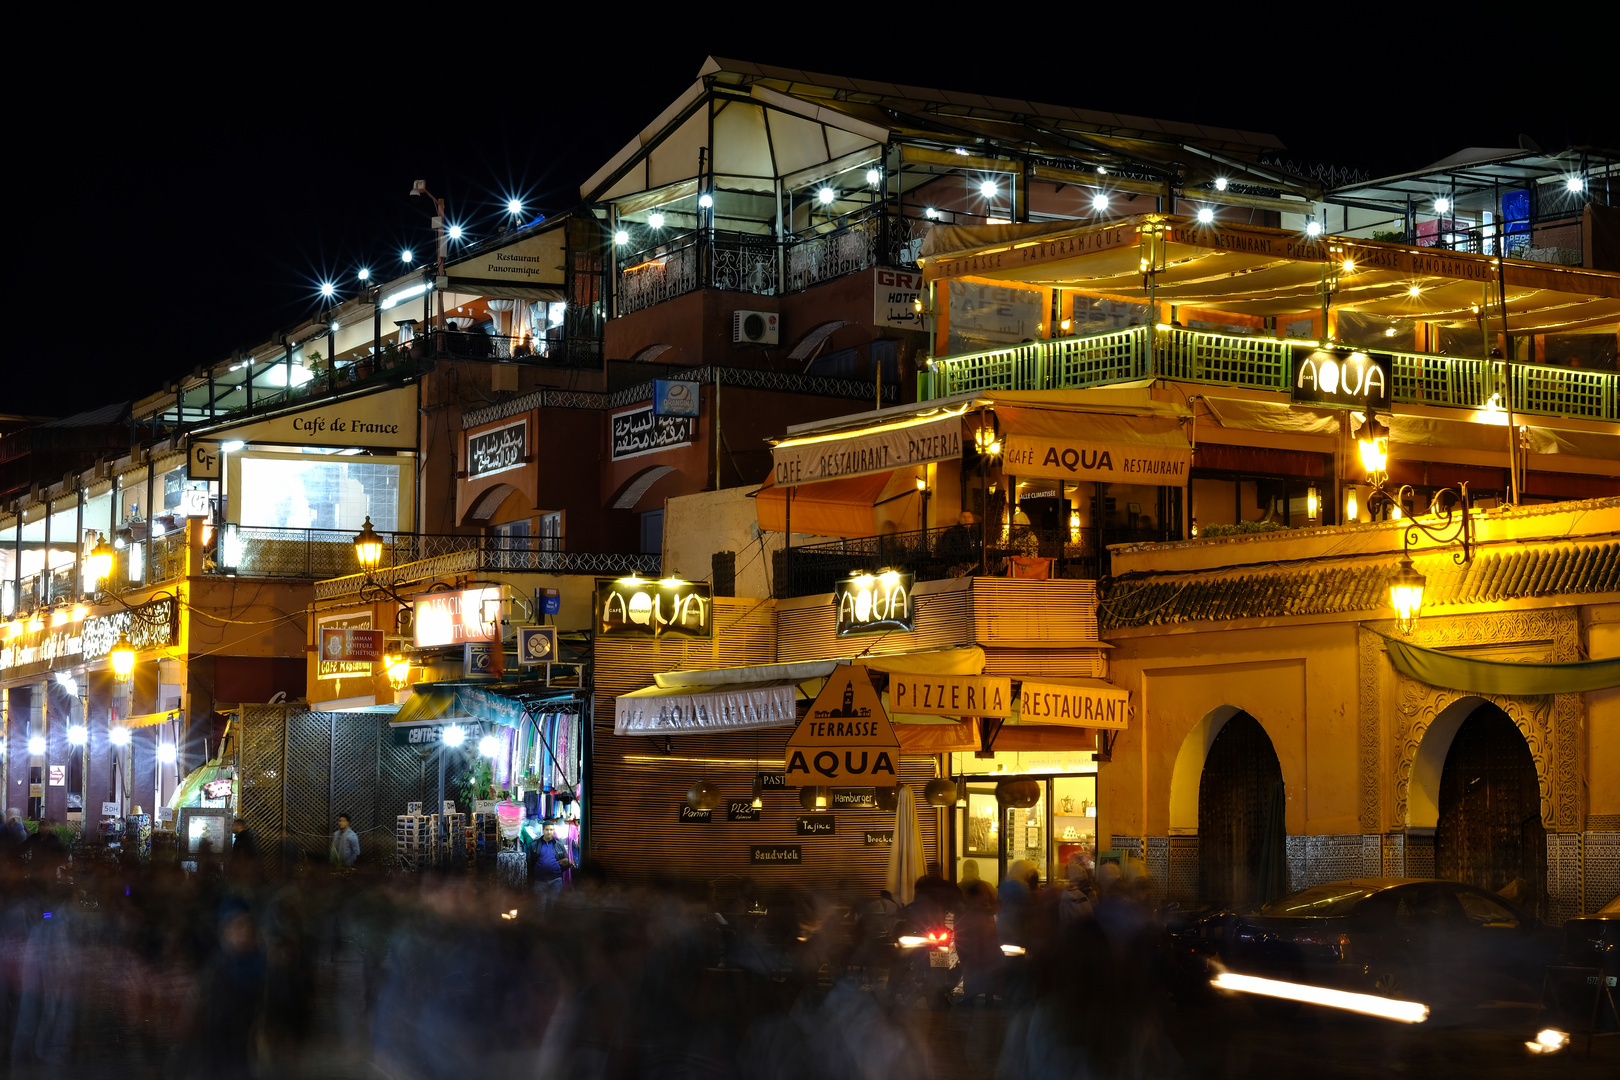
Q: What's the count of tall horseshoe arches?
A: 2